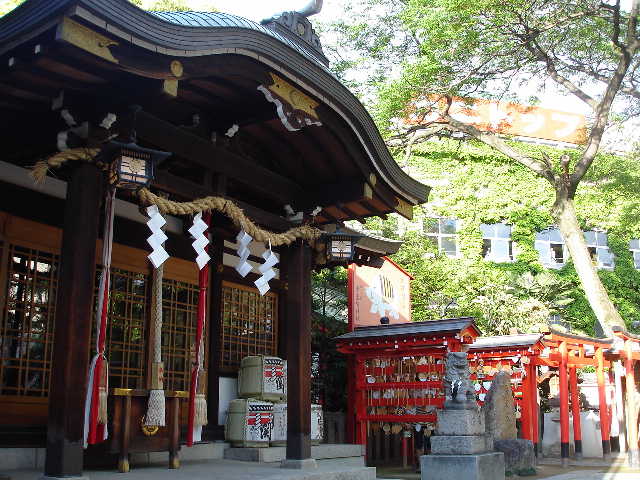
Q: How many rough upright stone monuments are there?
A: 1